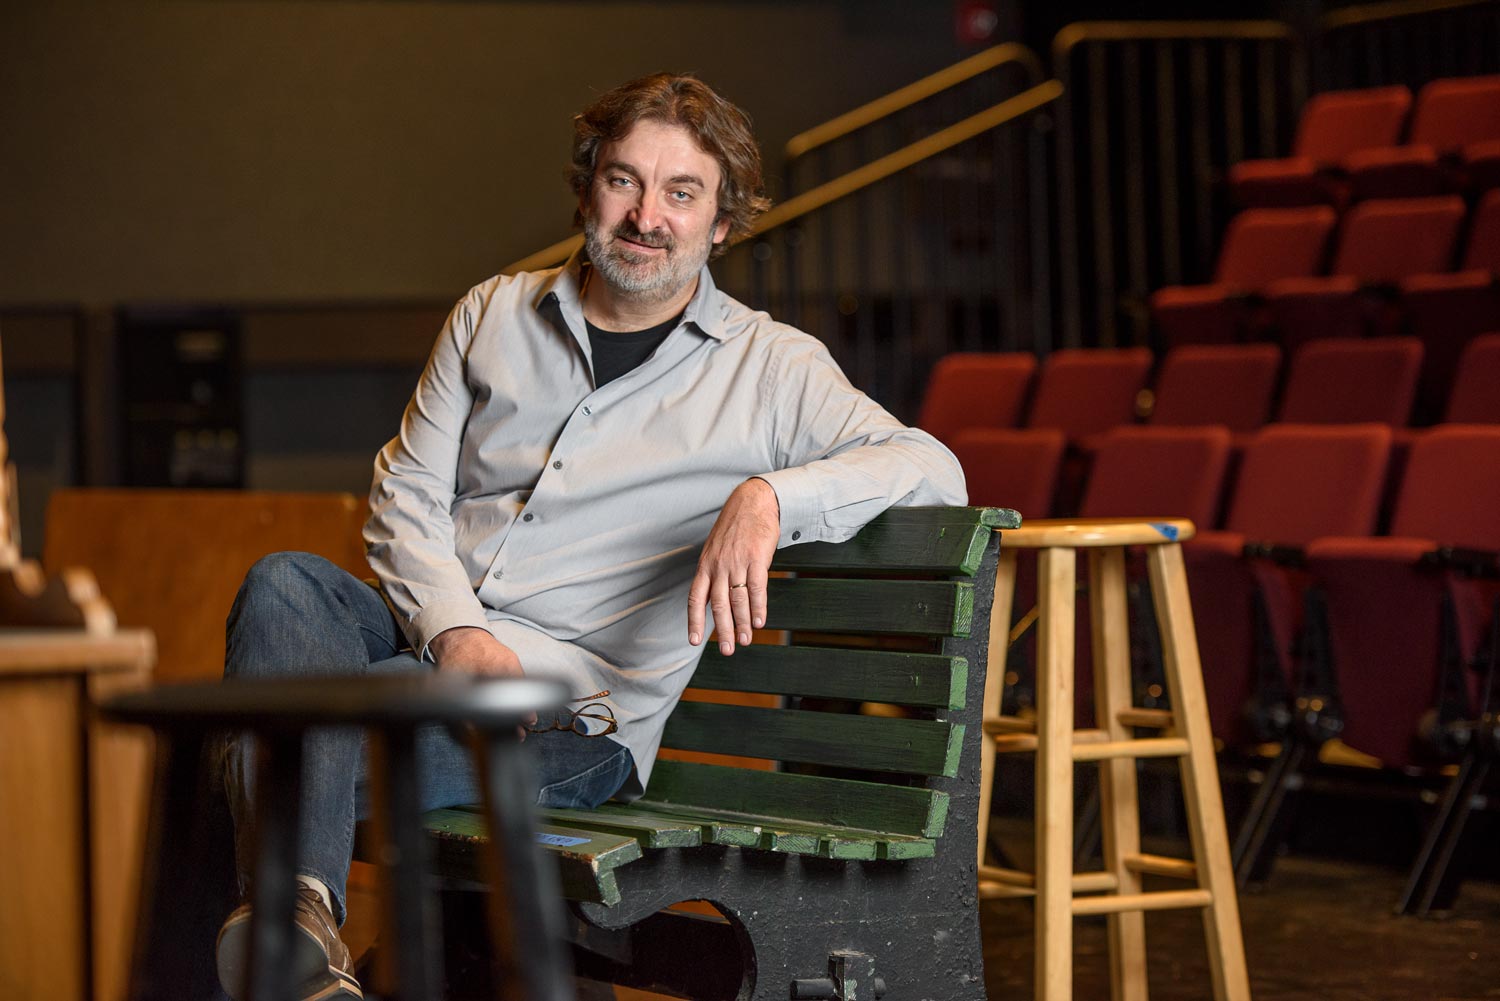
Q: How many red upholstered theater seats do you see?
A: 14